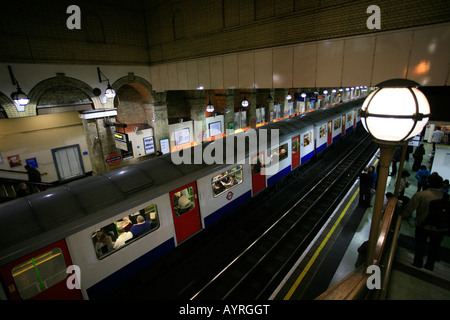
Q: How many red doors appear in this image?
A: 7